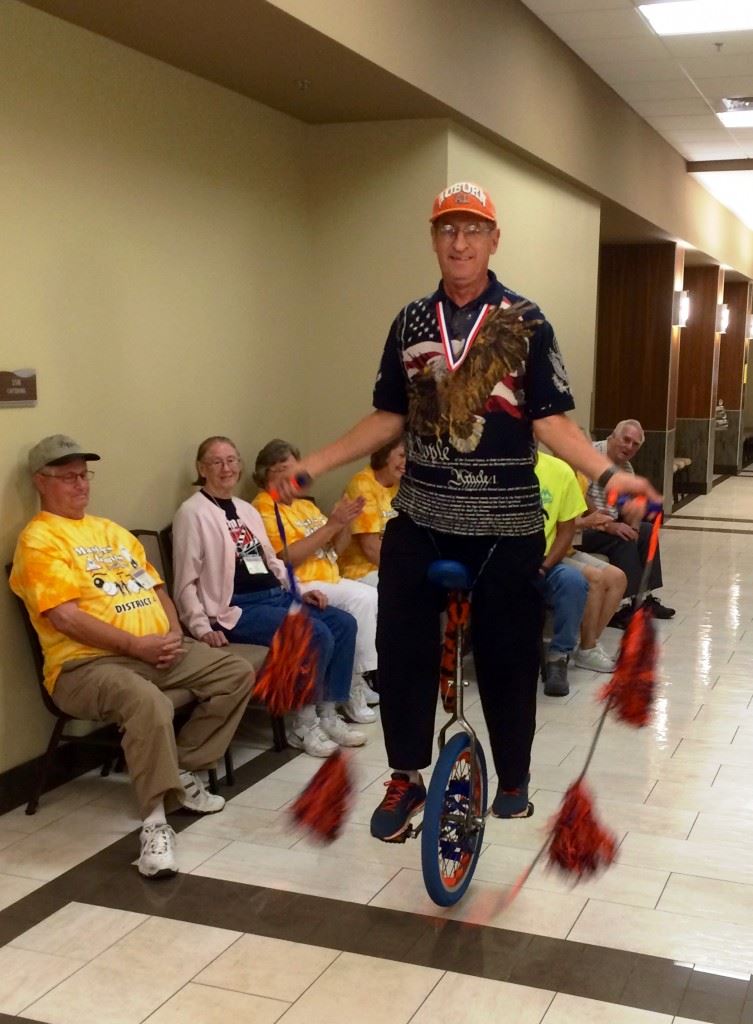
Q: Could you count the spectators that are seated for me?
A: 7